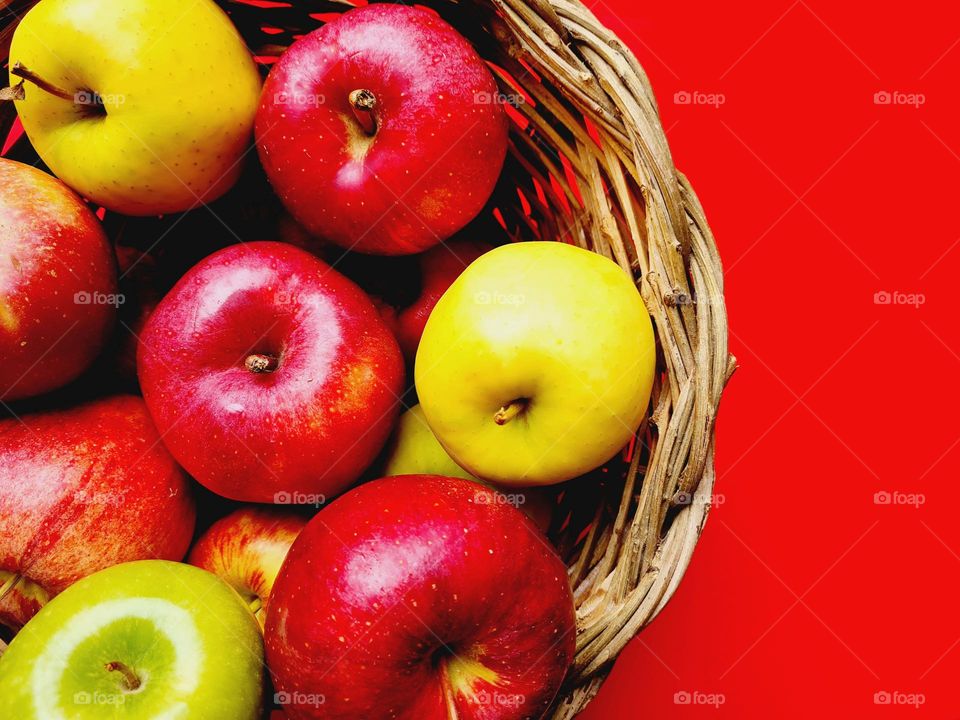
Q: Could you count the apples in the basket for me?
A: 11